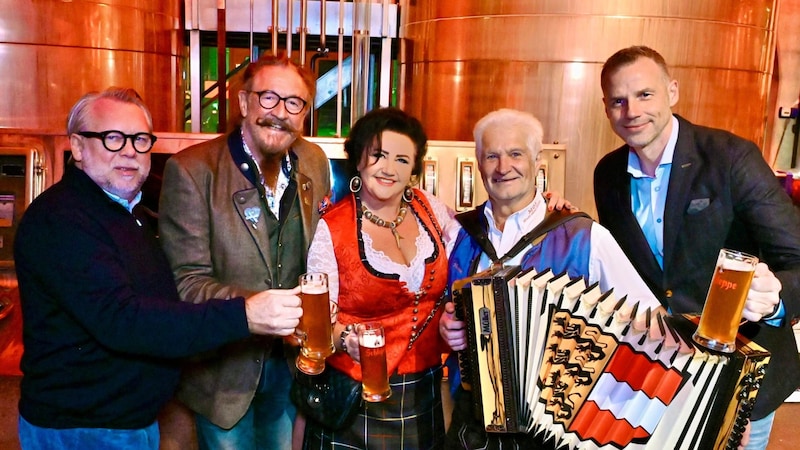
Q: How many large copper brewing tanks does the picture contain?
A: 2